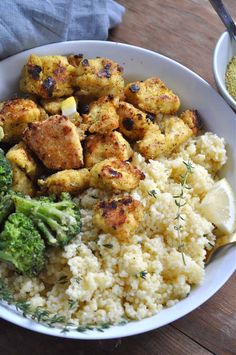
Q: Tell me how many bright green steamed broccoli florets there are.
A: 3